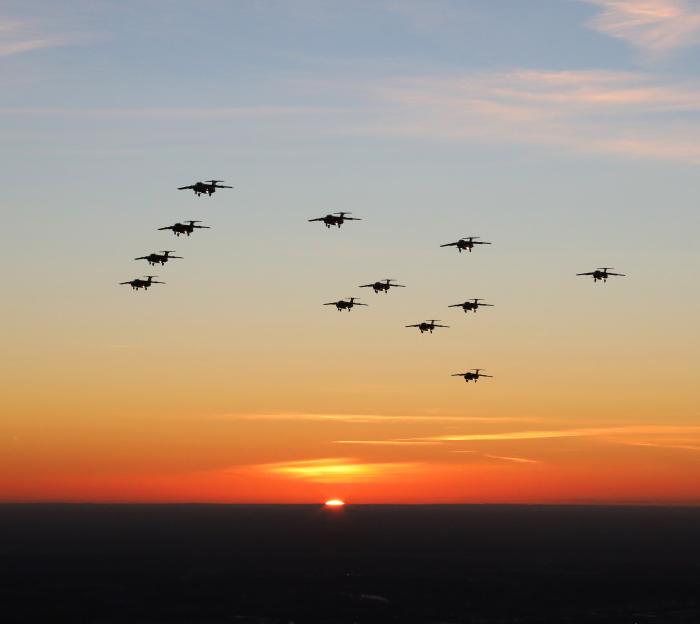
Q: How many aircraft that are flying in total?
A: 12